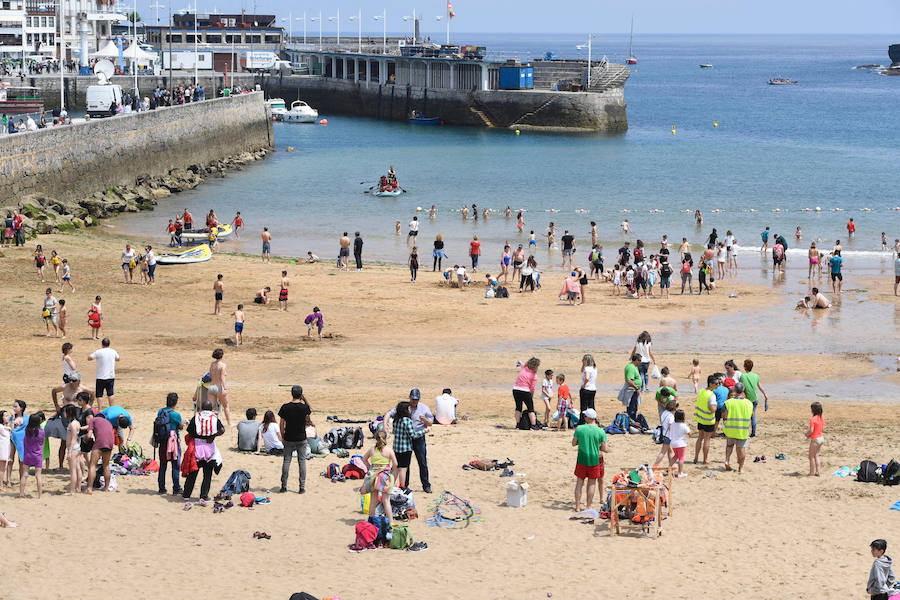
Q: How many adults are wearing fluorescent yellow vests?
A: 2